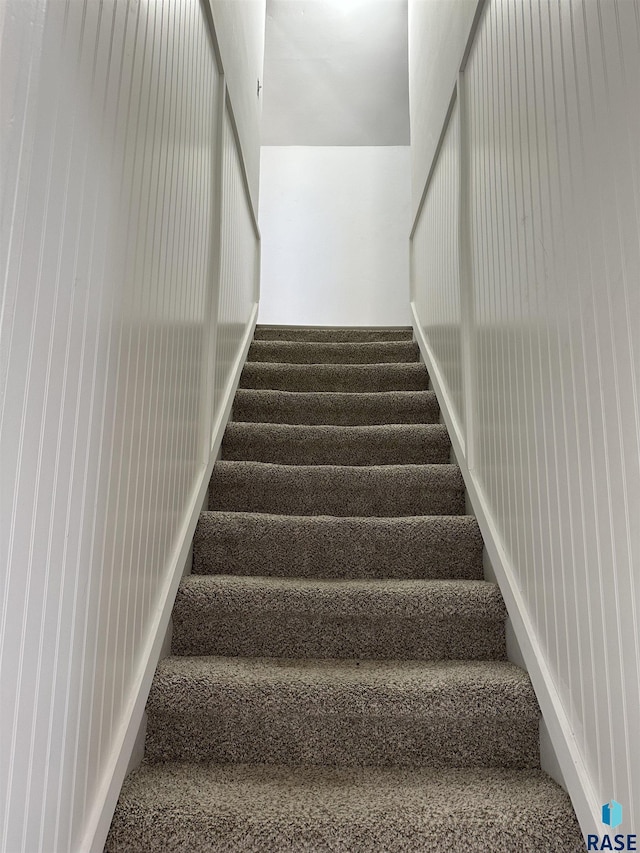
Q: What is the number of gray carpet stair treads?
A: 10